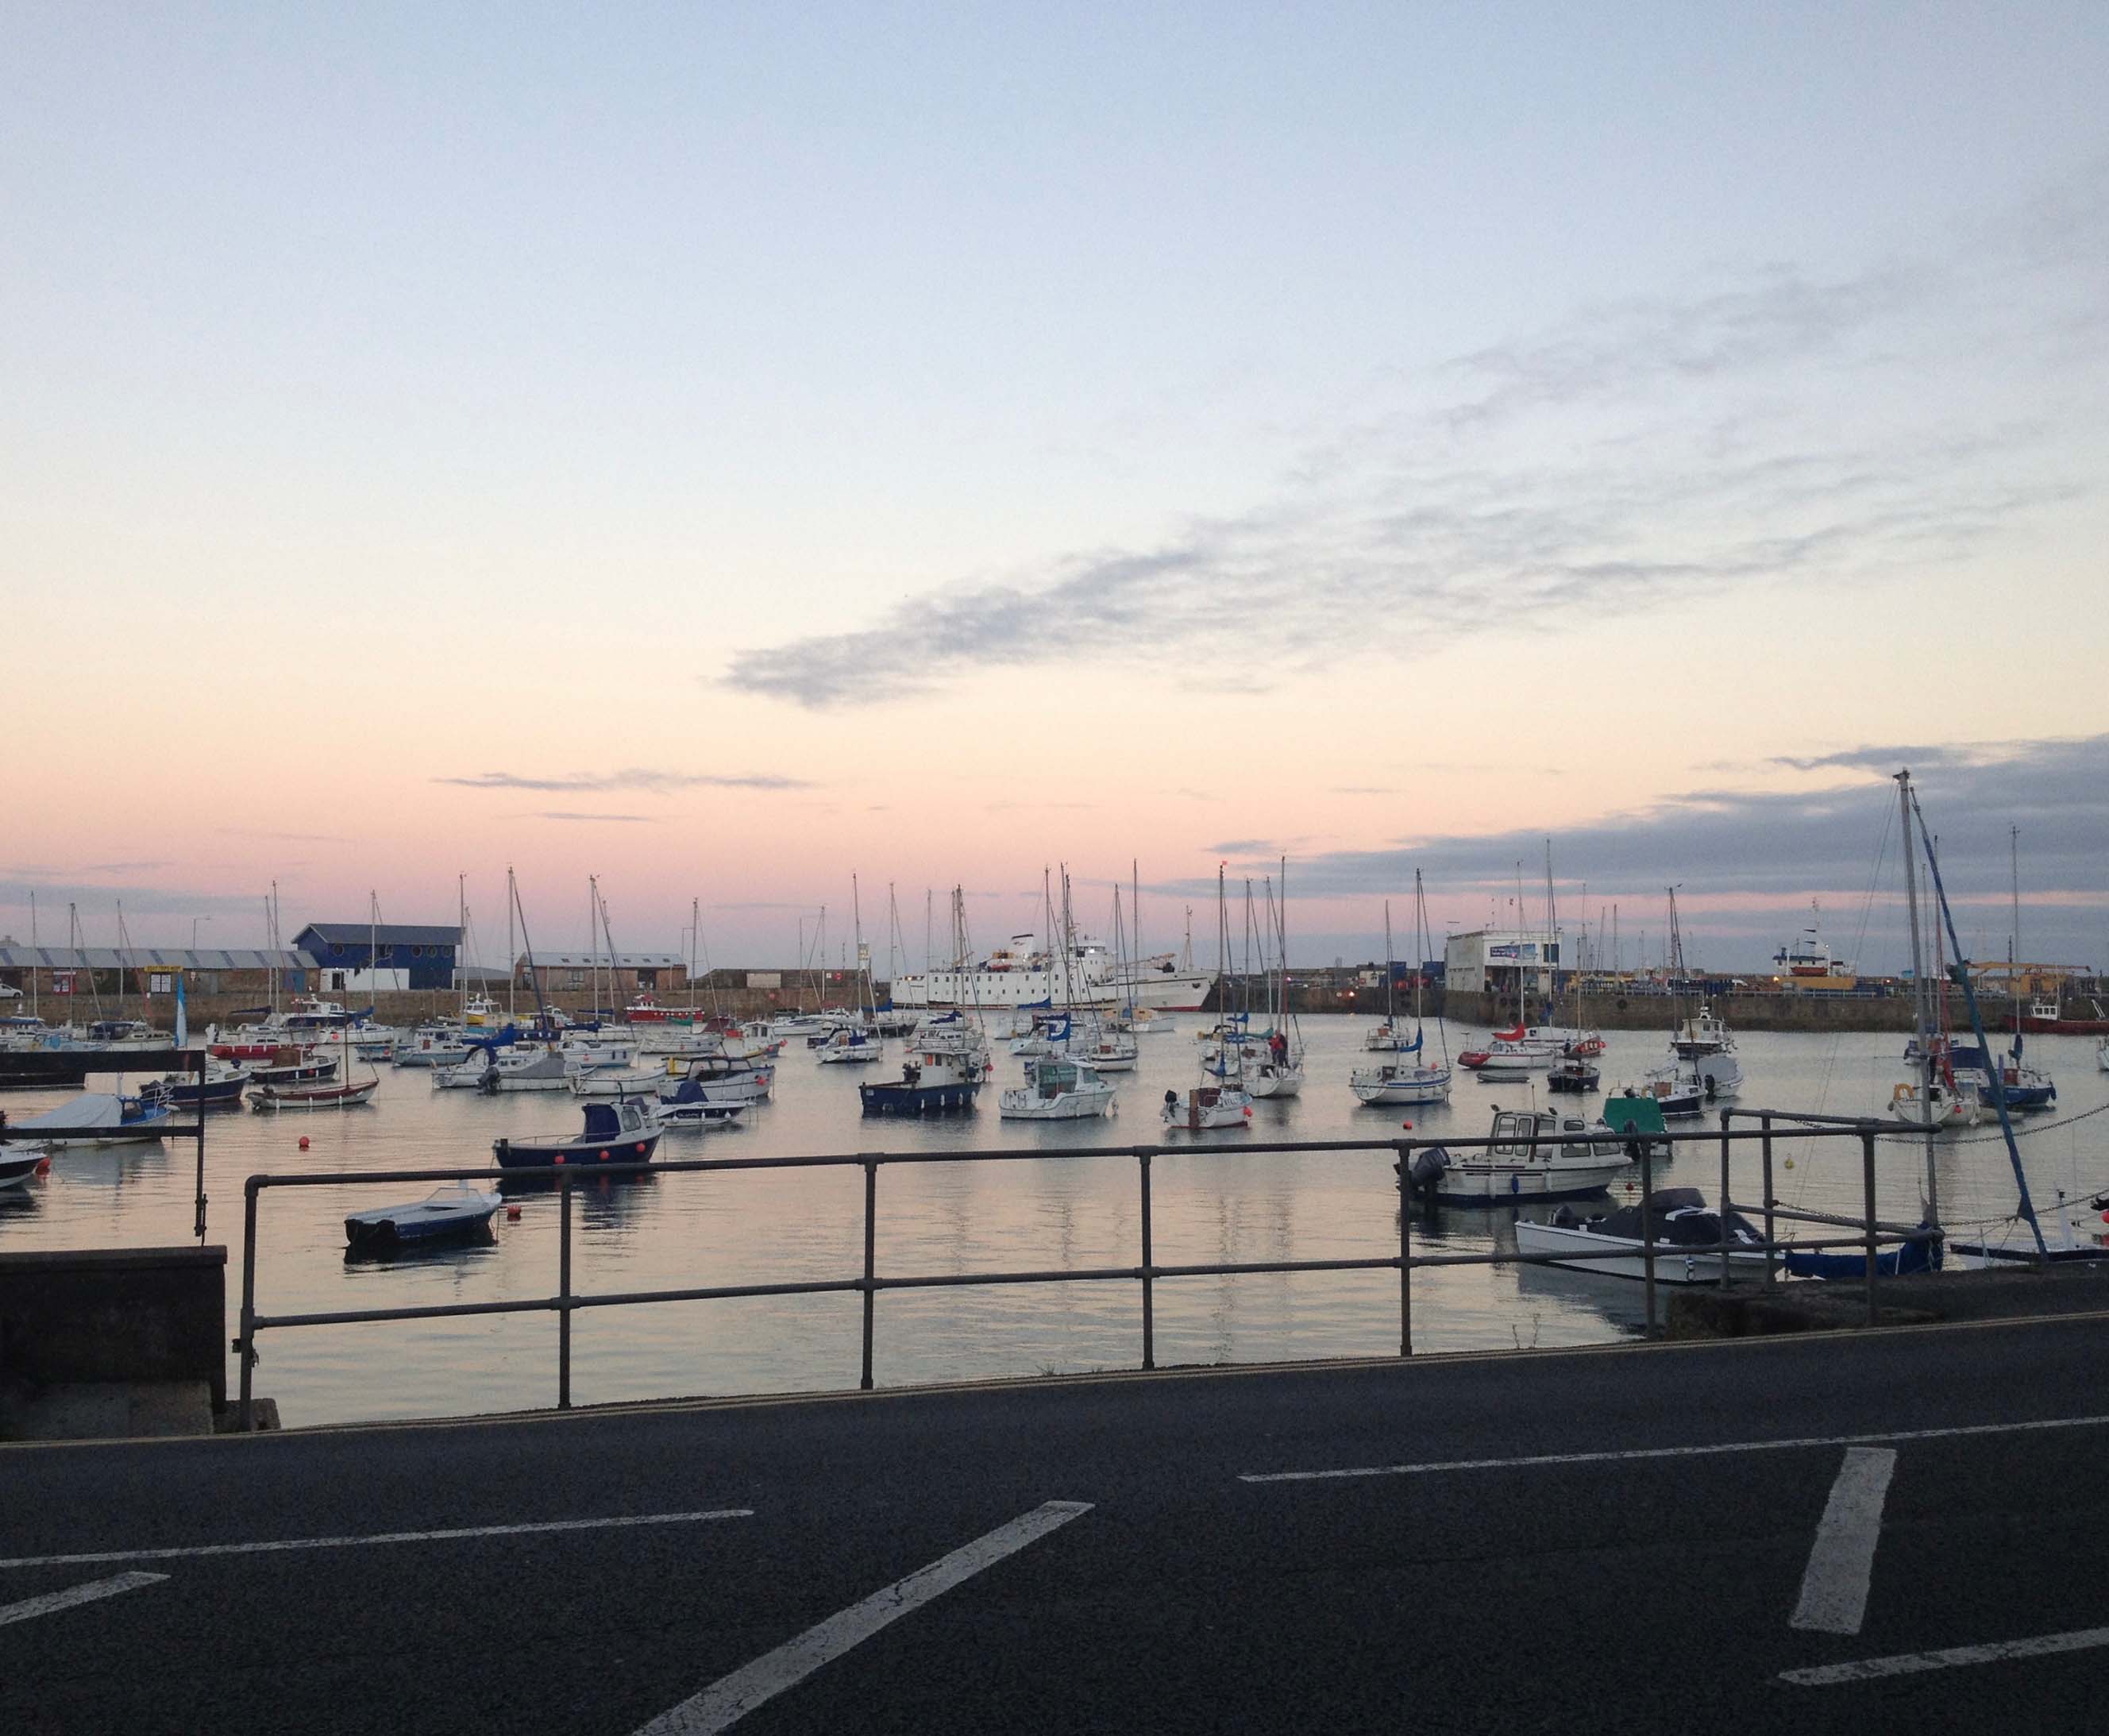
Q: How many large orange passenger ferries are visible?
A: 0